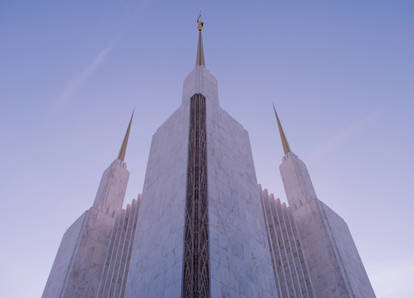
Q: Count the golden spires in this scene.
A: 3